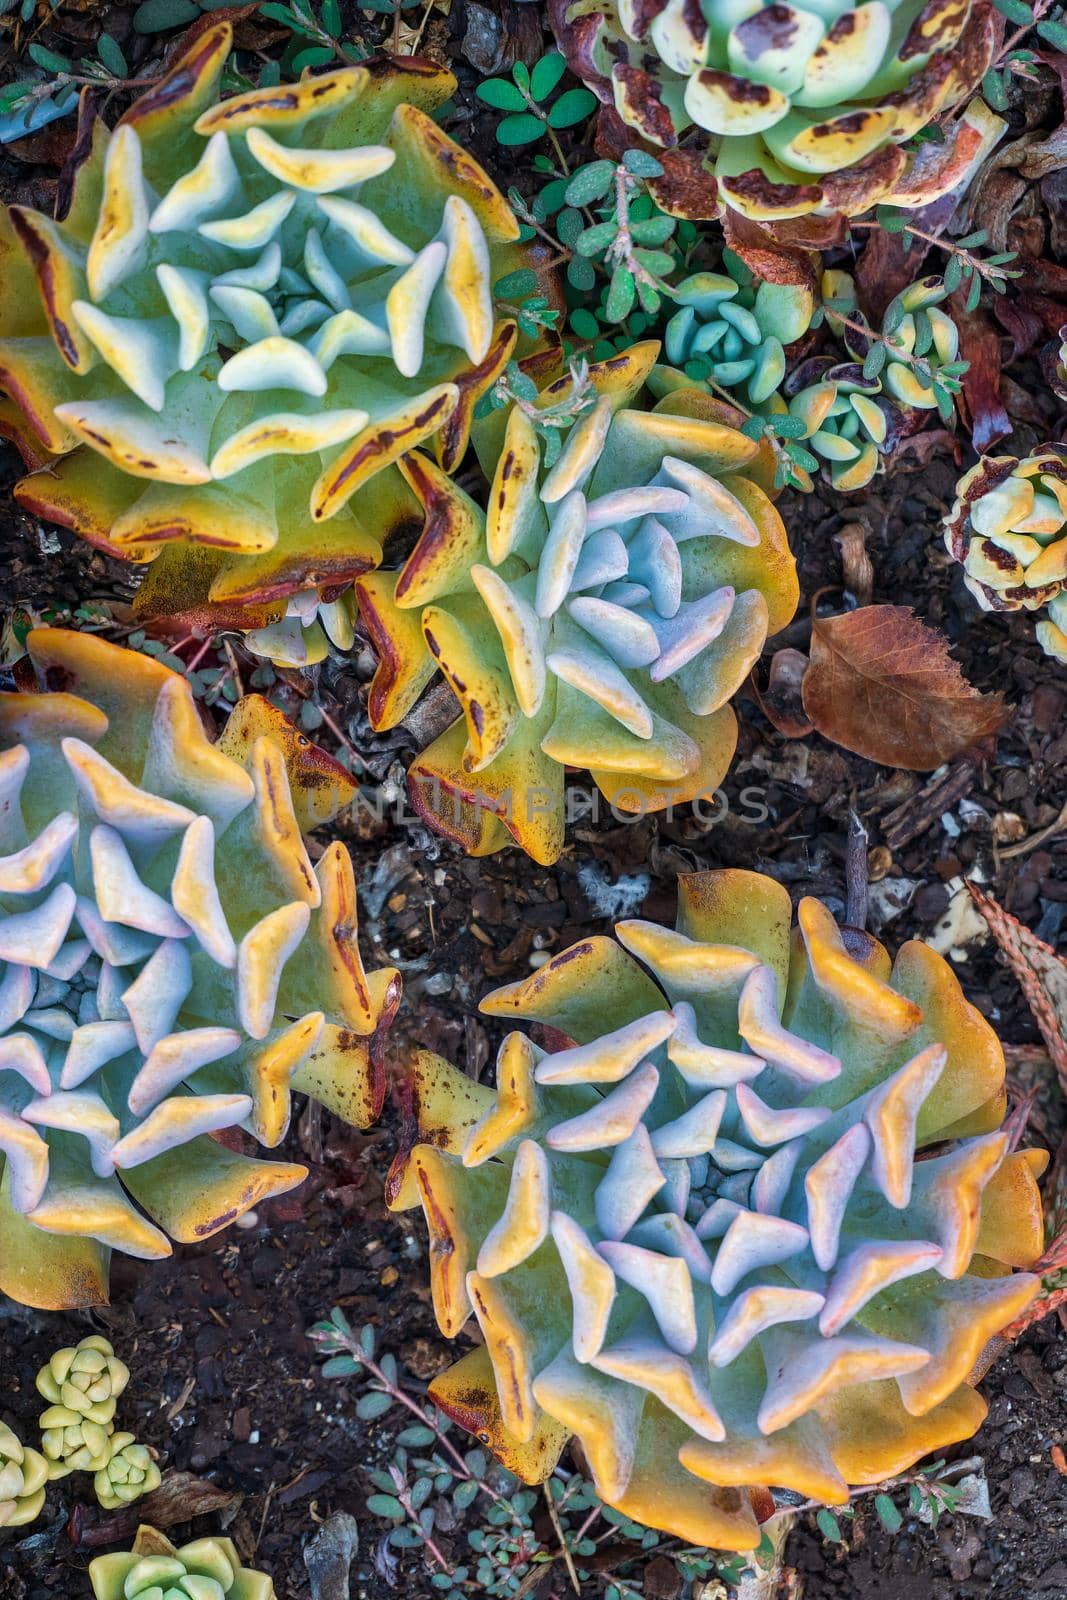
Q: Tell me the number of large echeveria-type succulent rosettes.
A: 4